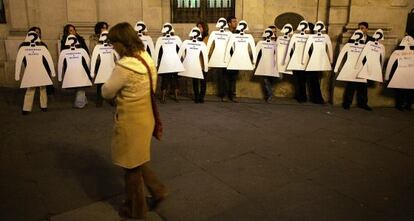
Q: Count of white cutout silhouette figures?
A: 15